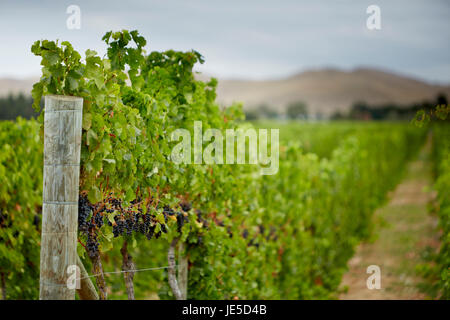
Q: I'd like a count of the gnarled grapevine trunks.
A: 3